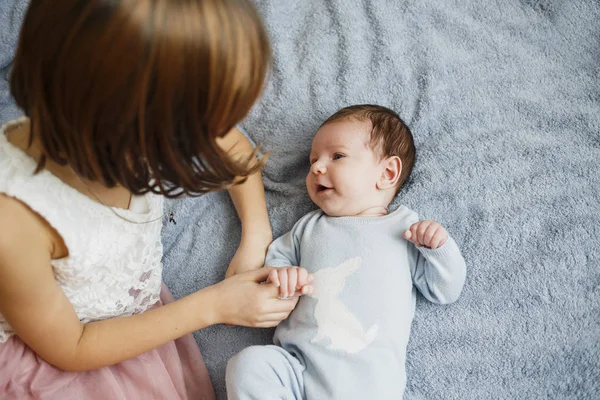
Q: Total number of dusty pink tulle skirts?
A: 1